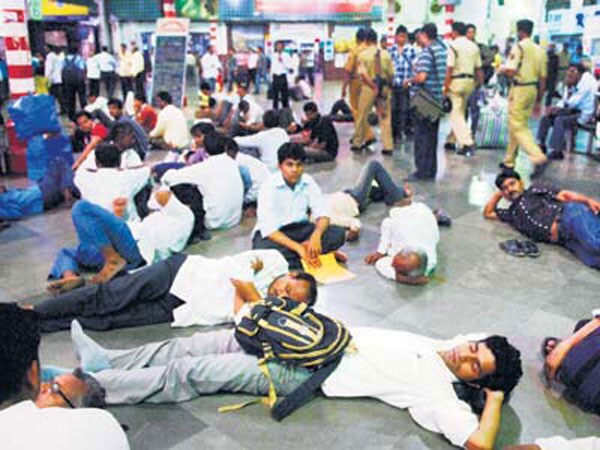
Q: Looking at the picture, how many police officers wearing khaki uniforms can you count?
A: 4